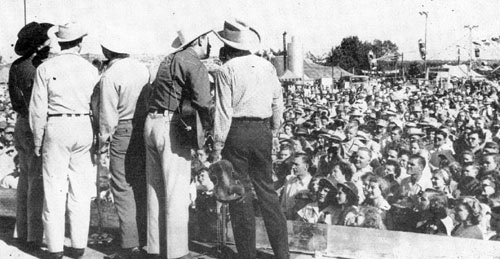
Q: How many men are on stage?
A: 5